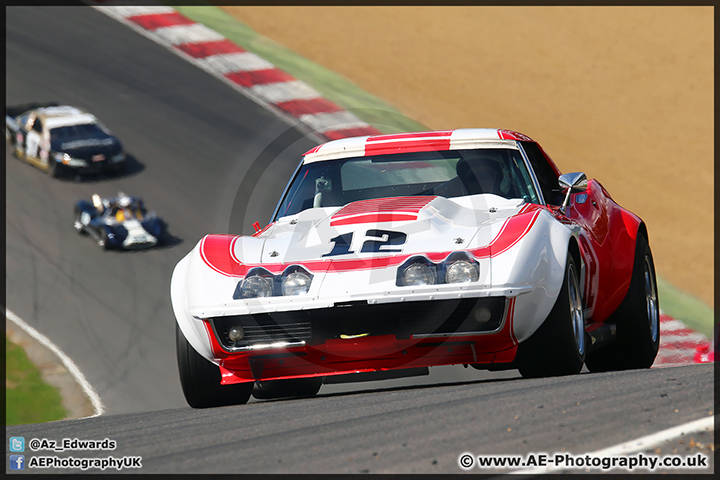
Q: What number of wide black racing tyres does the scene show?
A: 4